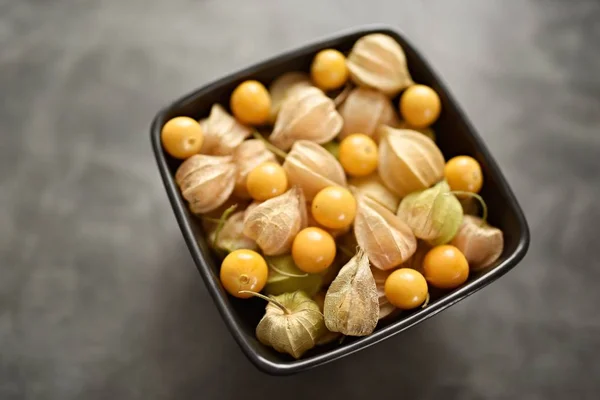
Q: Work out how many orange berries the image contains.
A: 12